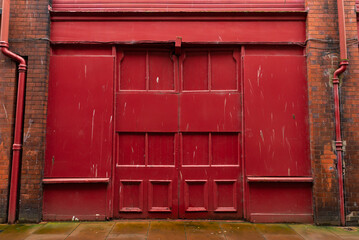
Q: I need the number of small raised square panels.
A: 4